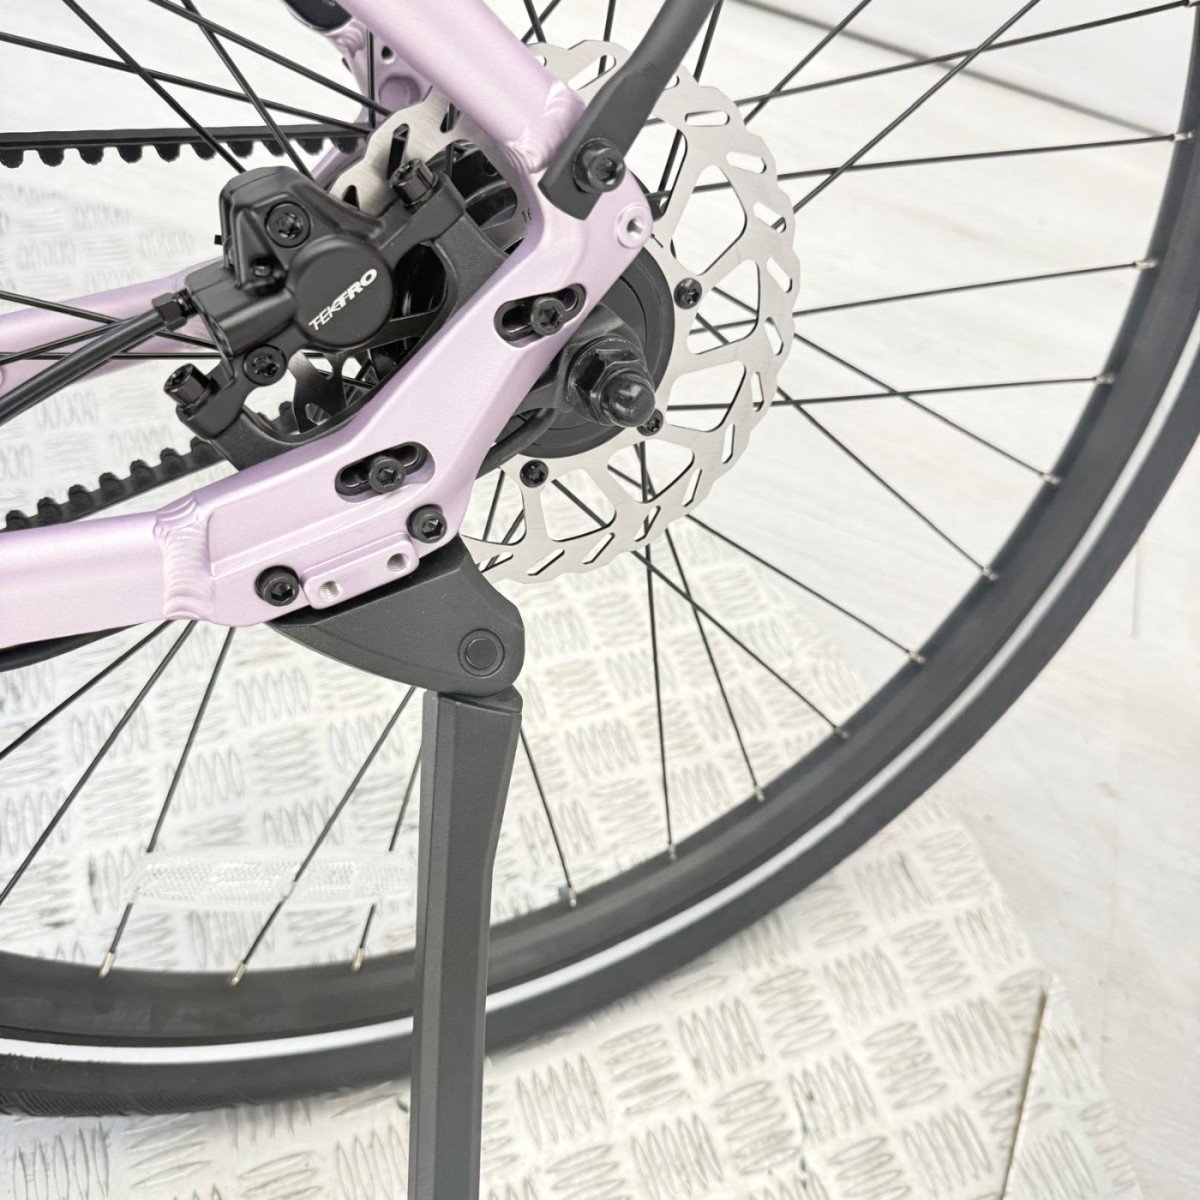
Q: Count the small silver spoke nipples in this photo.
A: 14